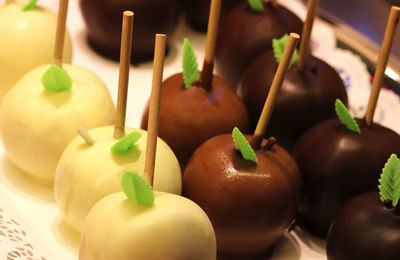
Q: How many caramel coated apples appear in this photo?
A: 2